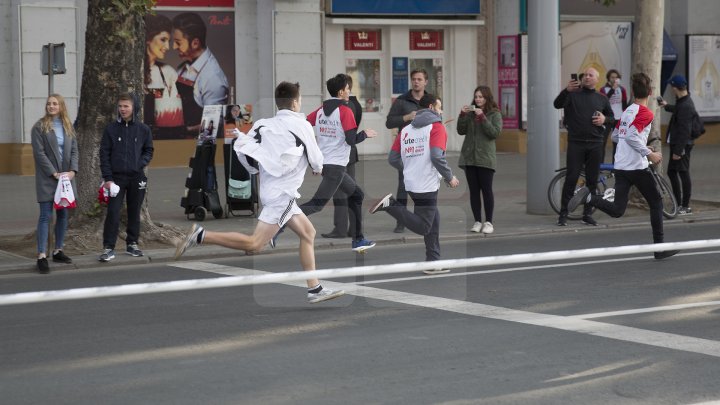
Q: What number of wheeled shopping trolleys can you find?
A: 2